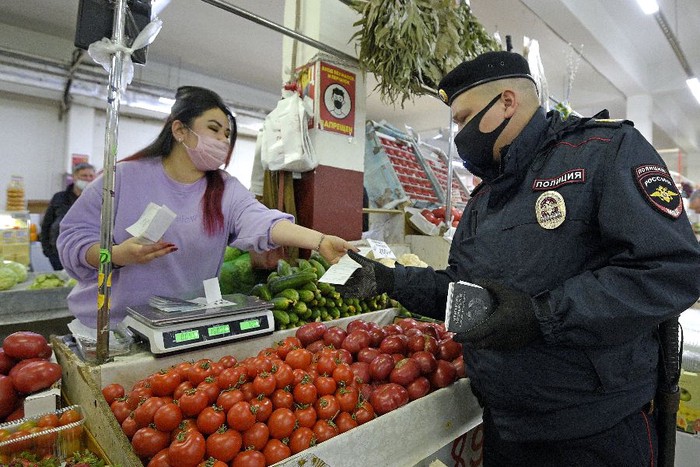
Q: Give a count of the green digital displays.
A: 3